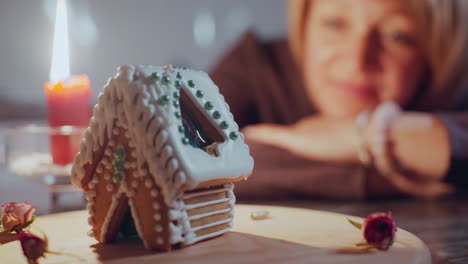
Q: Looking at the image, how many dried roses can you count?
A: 3